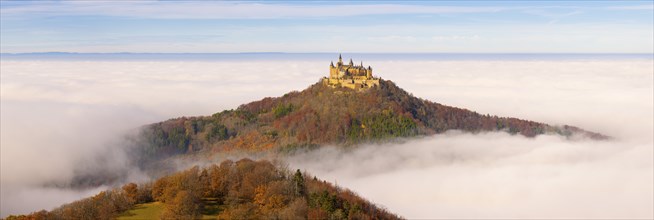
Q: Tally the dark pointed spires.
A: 5